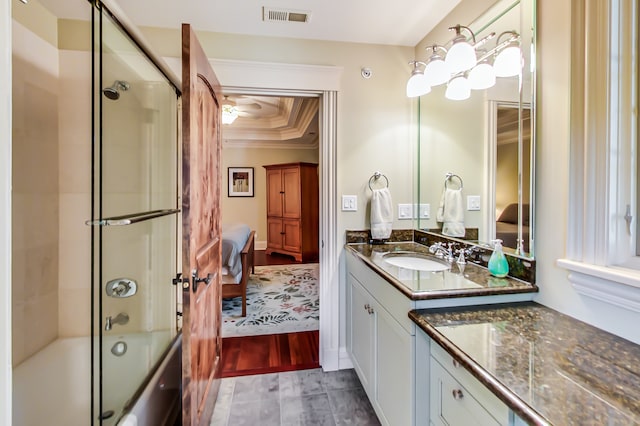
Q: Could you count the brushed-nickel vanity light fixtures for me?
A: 1